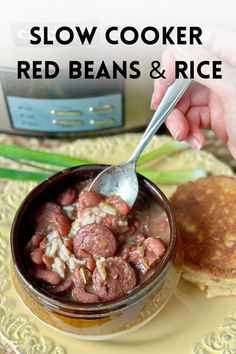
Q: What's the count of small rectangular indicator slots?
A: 4